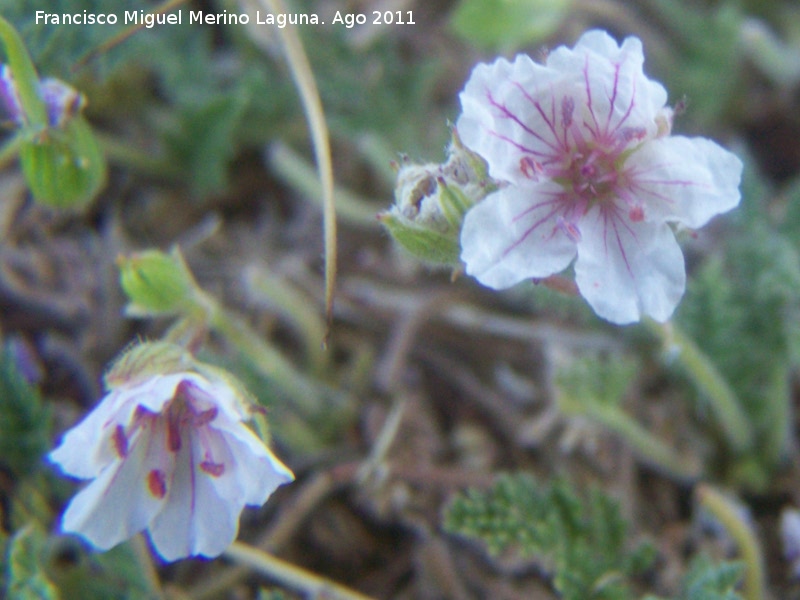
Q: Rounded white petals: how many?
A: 10